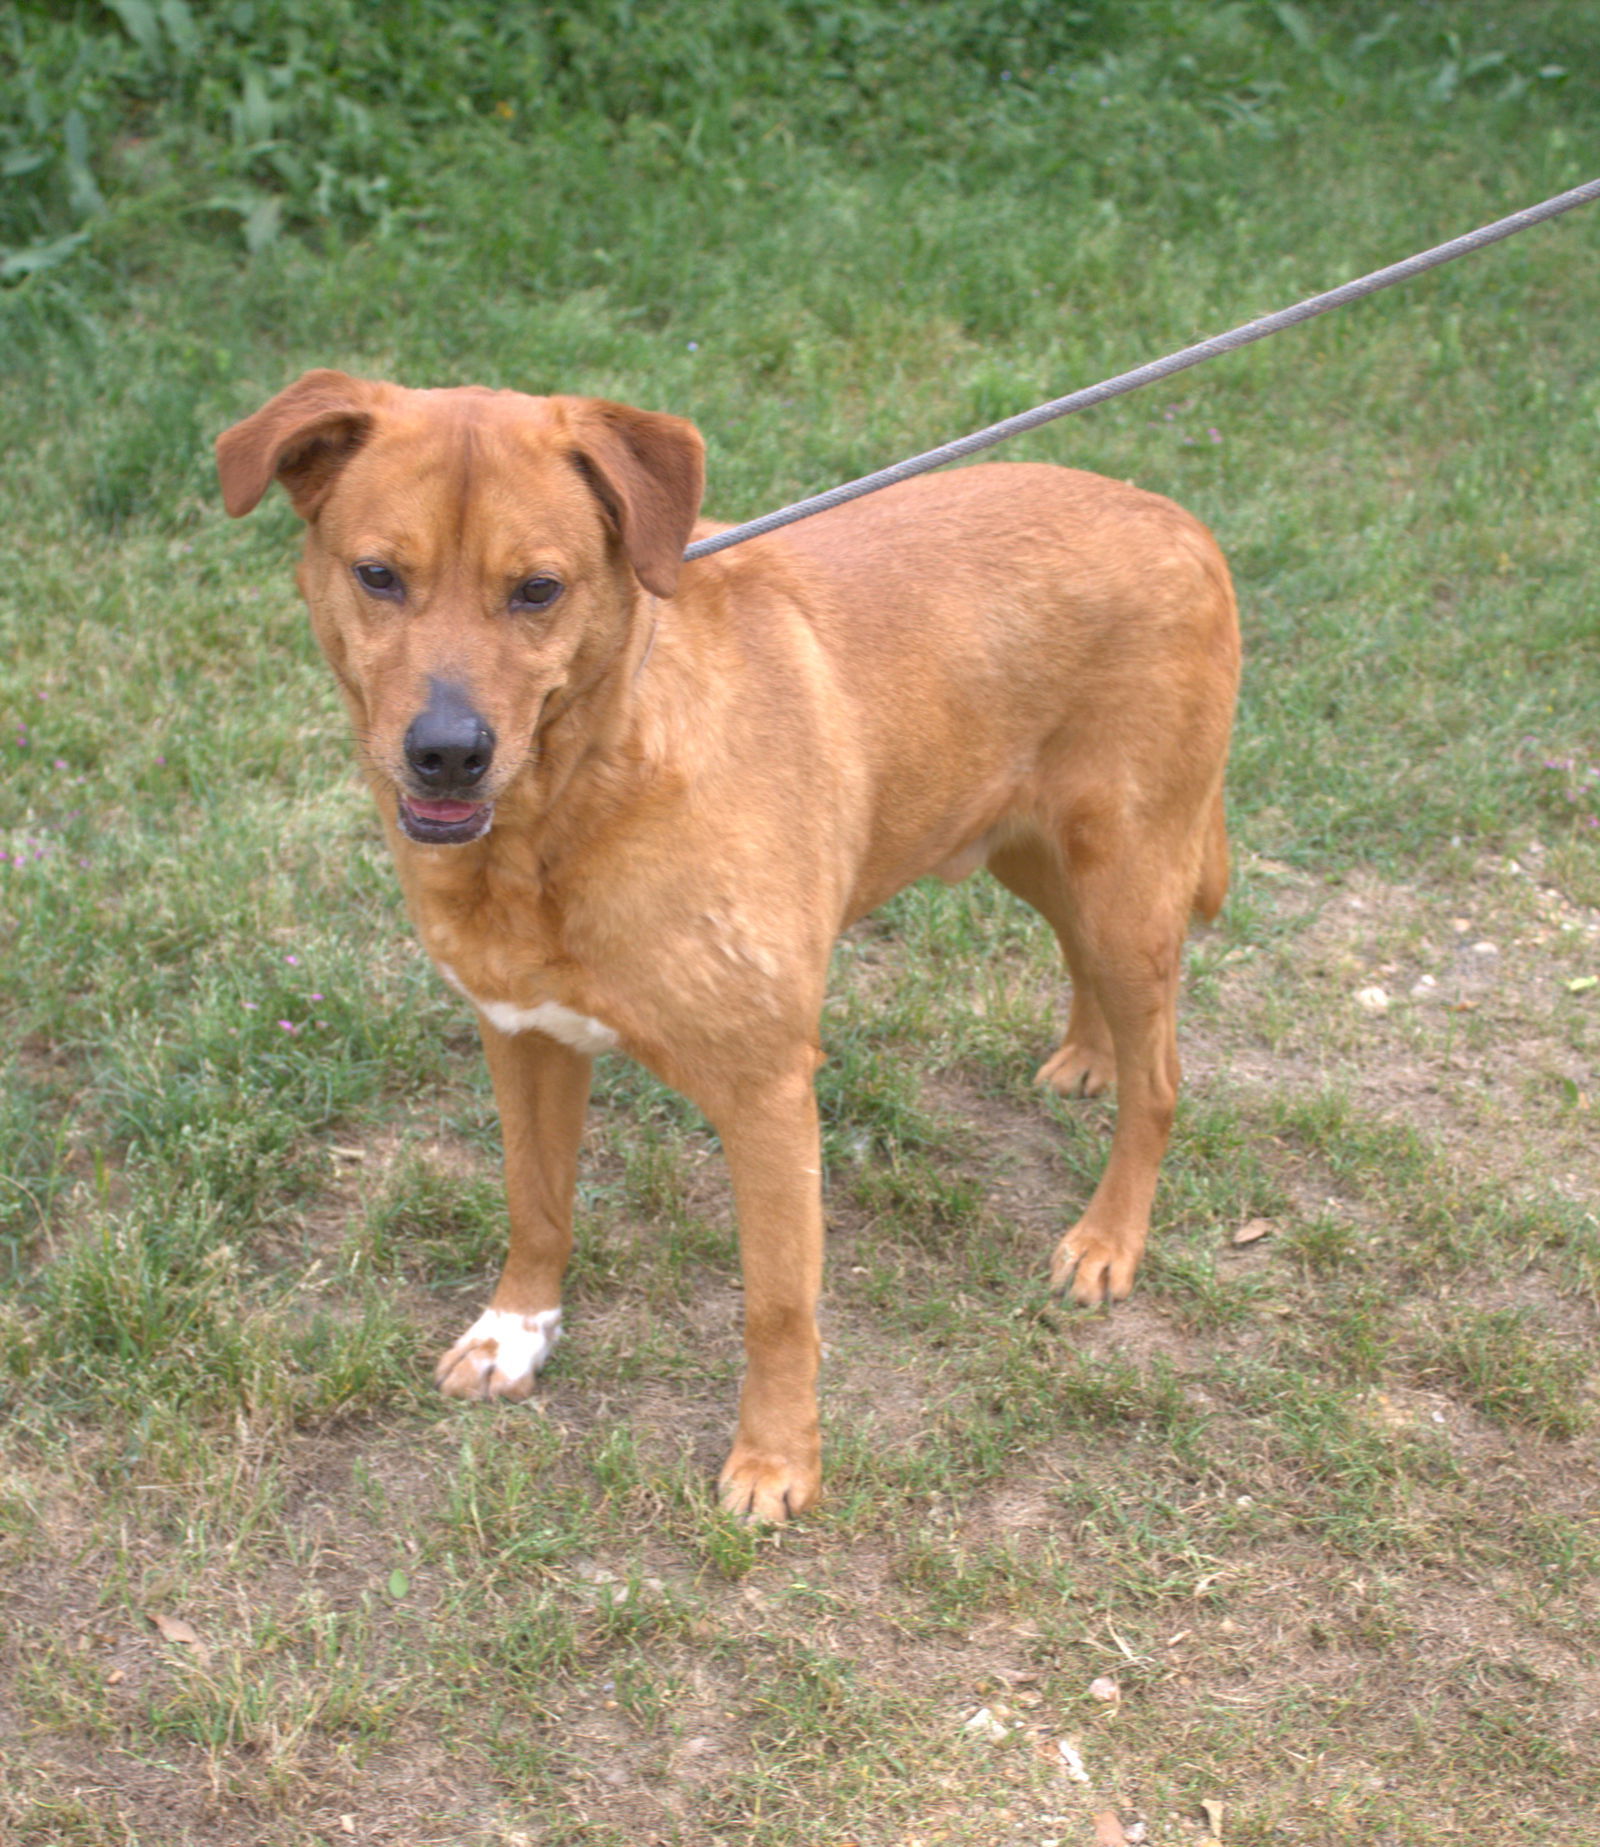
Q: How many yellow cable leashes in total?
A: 0